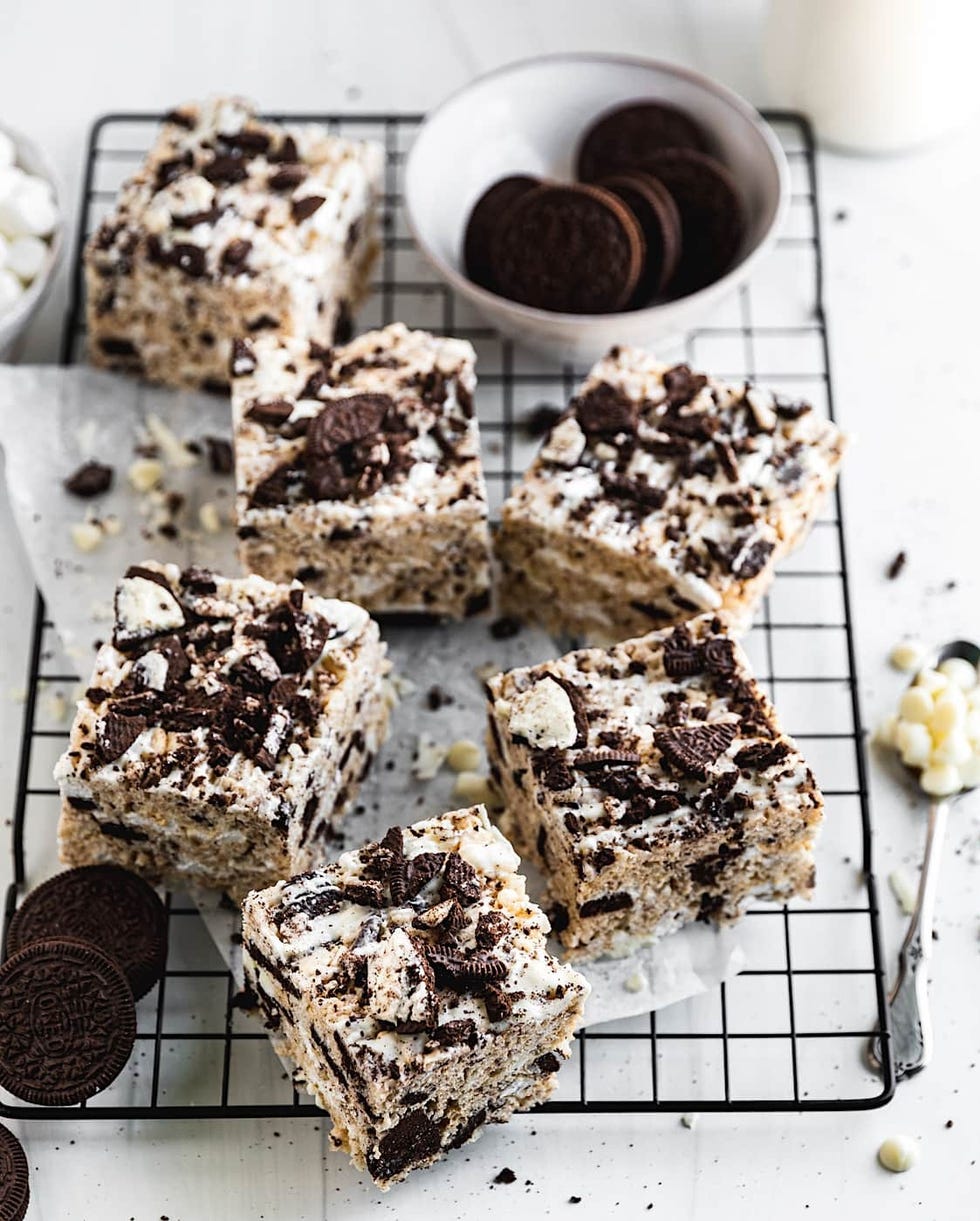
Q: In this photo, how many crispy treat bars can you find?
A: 6